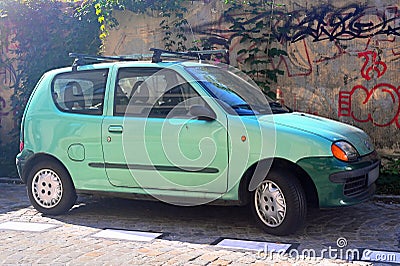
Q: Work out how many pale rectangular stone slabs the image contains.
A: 4